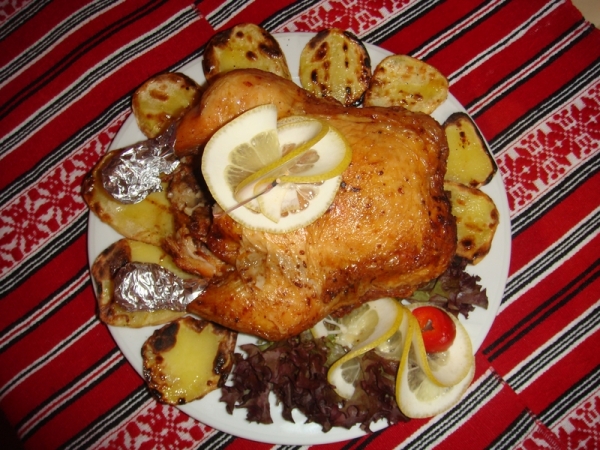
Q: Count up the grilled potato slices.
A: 9